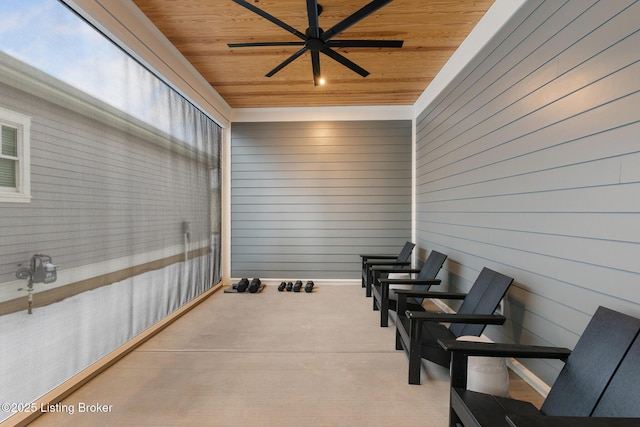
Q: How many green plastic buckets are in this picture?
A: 0